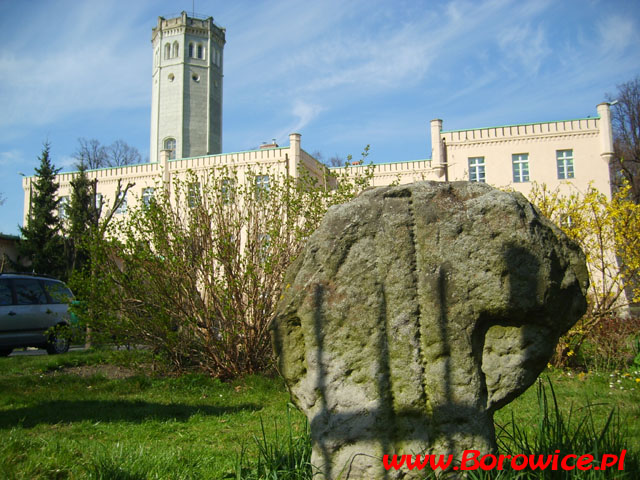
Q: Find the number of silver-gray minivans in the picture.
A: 1